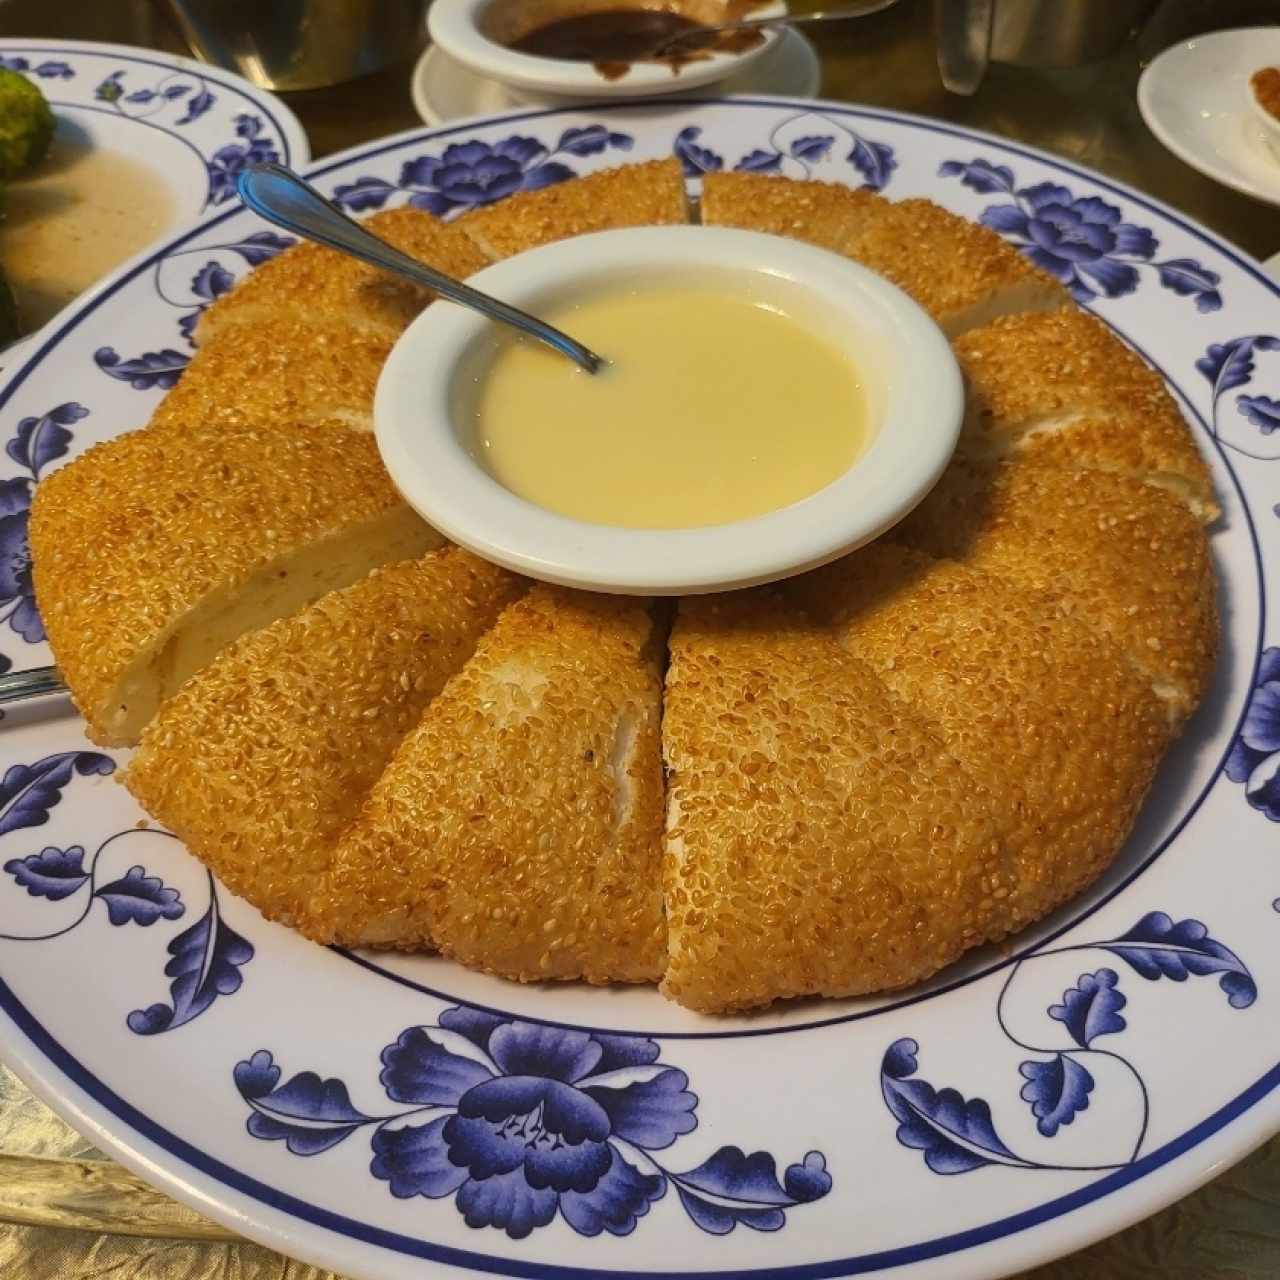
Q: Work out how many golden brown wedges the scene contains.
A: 12